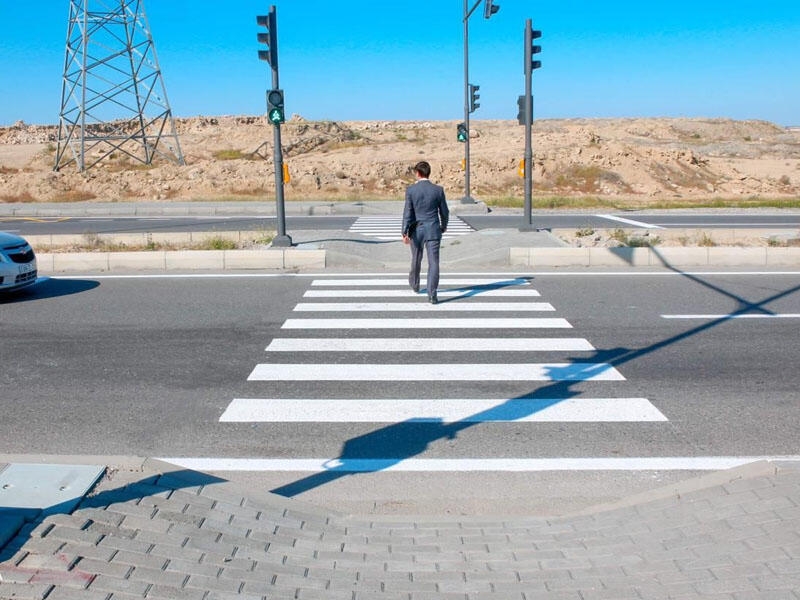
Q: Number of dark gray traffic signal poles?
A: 3